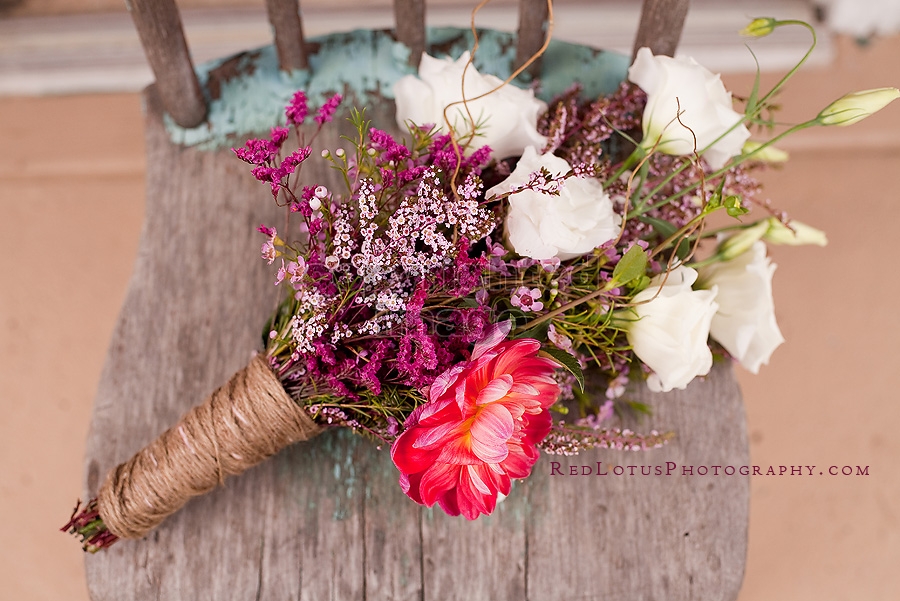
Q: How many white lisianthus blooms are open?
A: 5